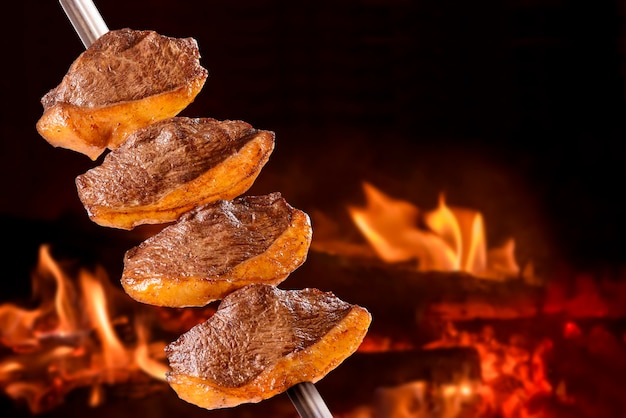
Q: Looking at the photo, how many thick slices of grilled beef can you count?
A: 4